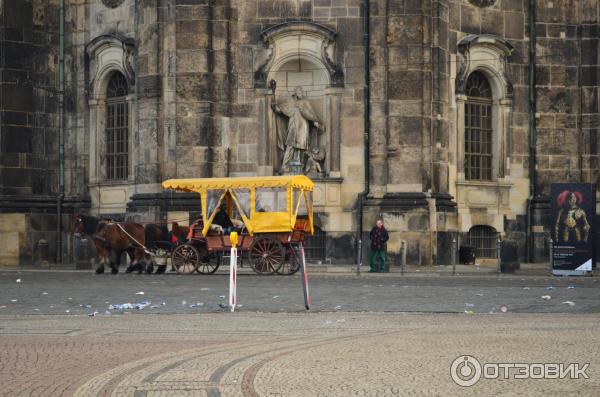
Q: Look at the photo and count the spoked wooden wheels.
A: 4